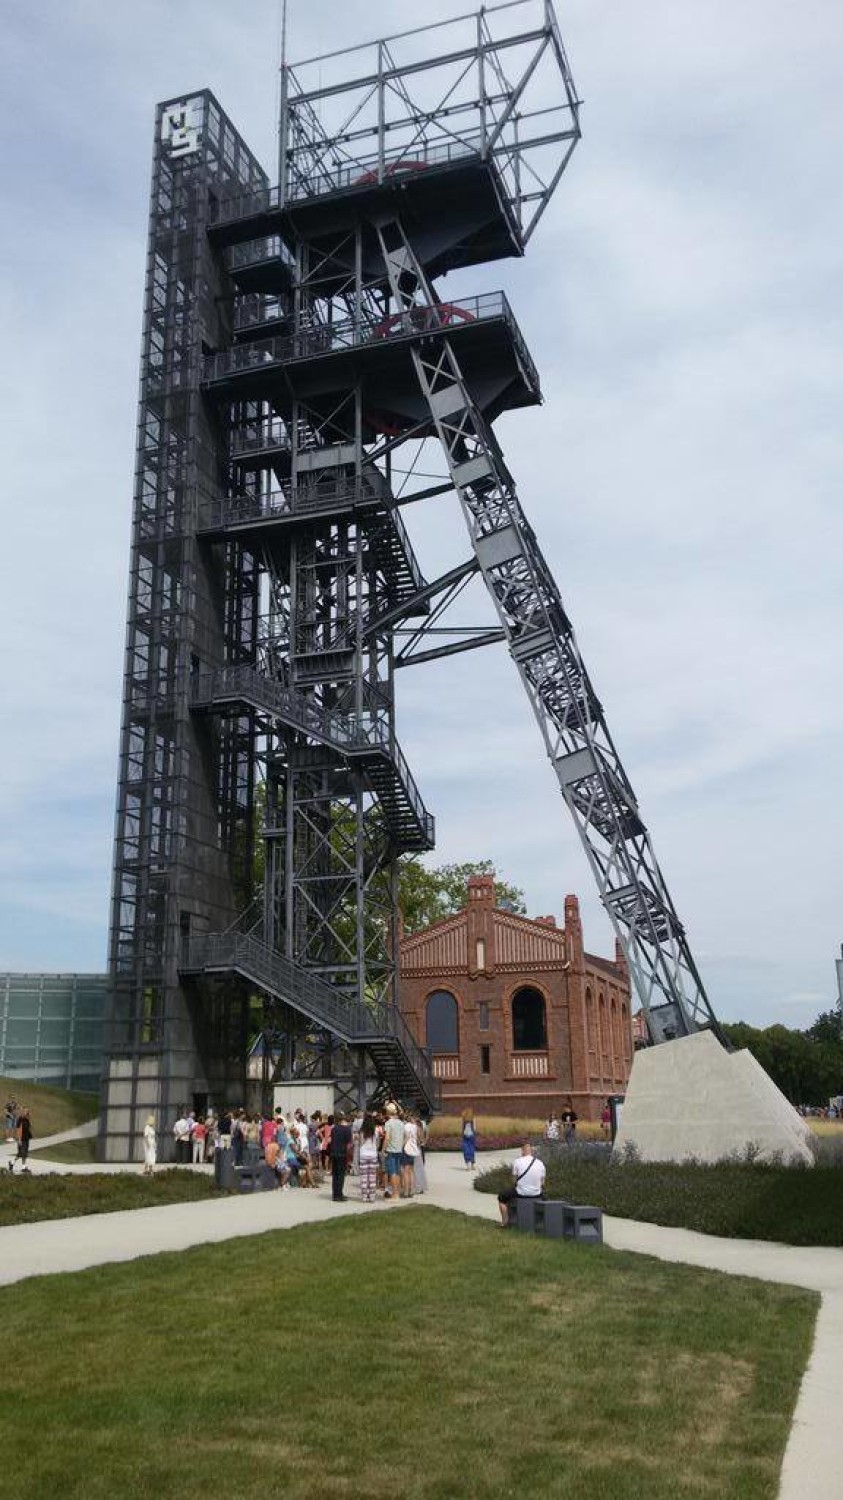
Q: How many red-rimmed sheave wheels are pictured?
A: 2